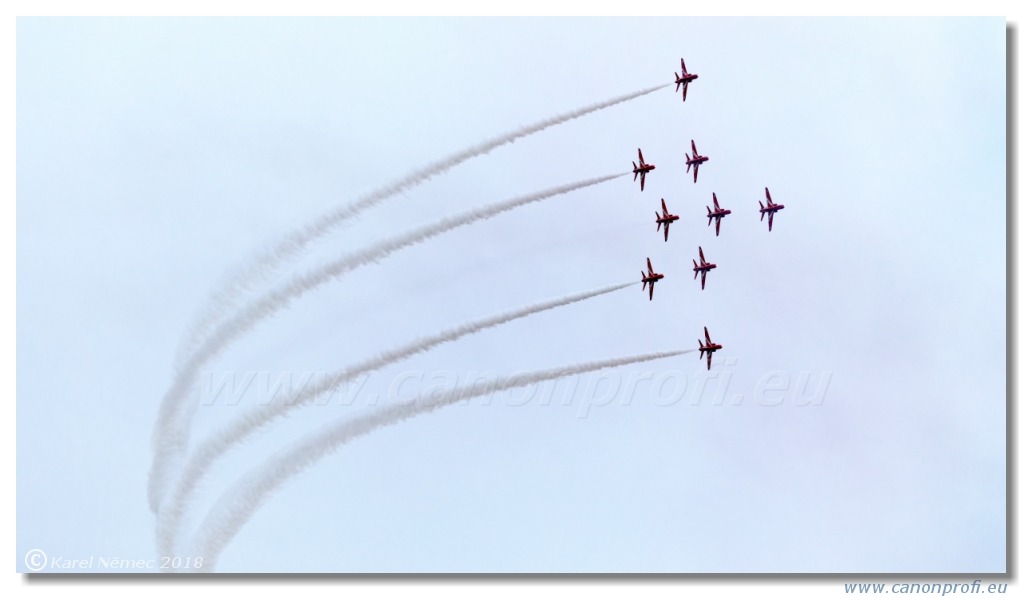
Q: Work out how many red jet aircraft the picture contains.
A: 9